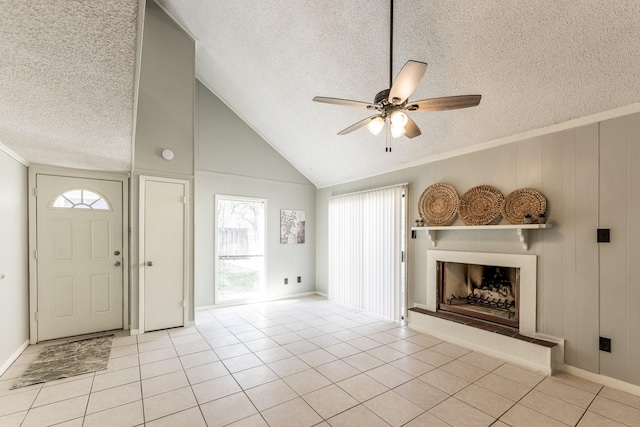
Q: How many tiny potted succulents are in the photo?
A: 4